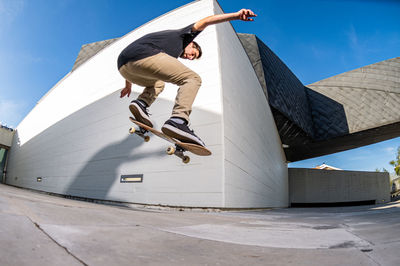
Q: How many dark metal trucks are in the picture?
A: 2